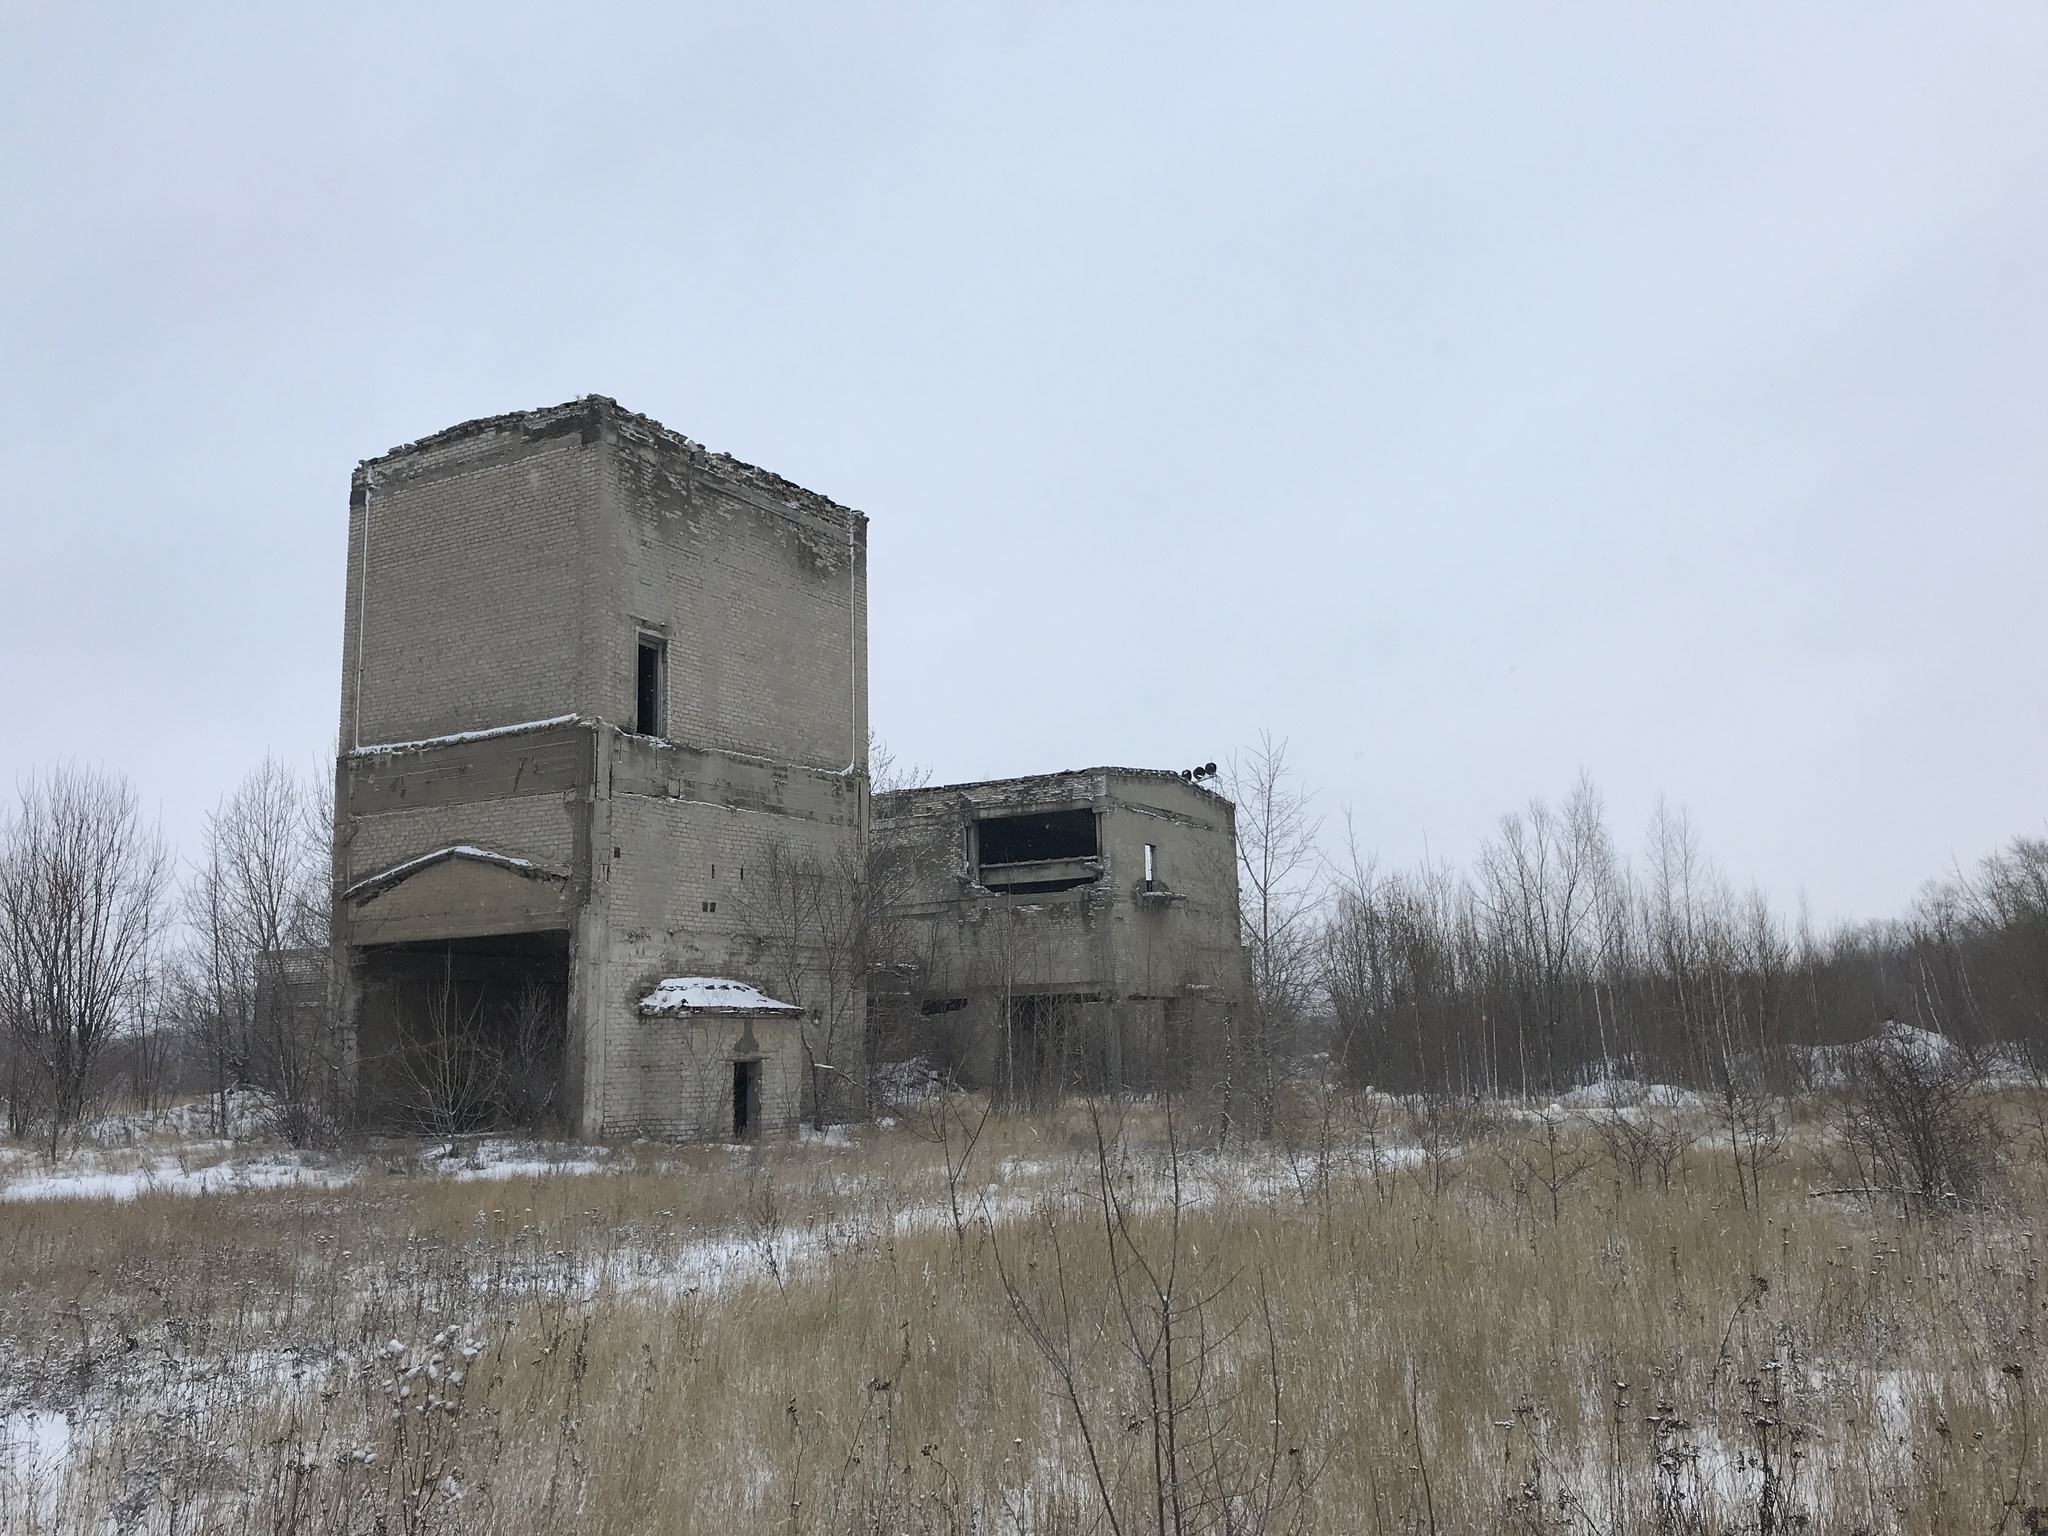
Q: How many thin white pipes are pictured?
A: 2